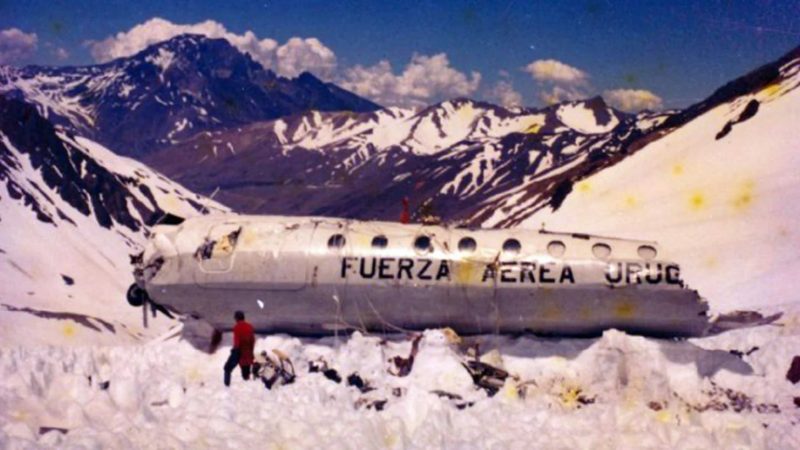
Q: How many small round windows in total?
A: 8